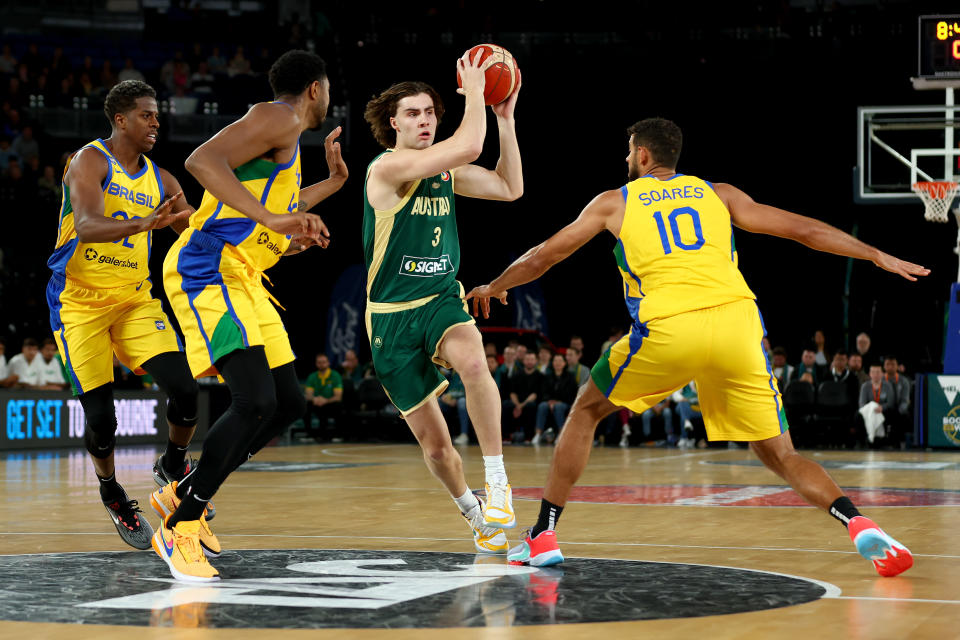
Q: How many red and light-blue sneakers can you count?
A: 2